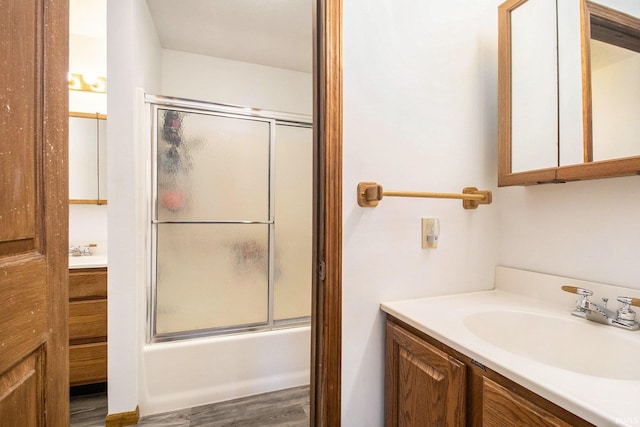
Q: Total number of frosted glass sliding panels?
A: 2